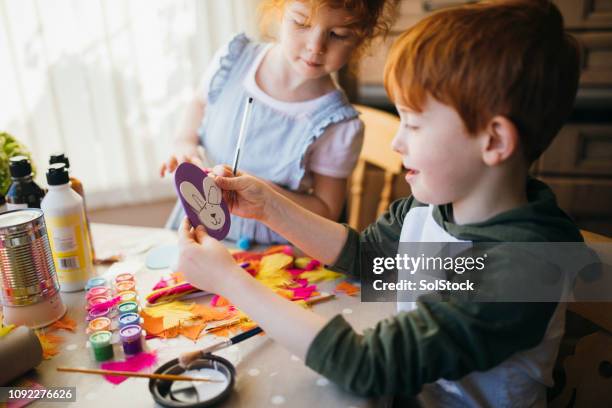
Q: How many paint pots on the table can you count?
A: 12